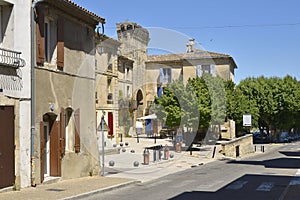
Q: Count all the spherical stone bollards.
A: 8